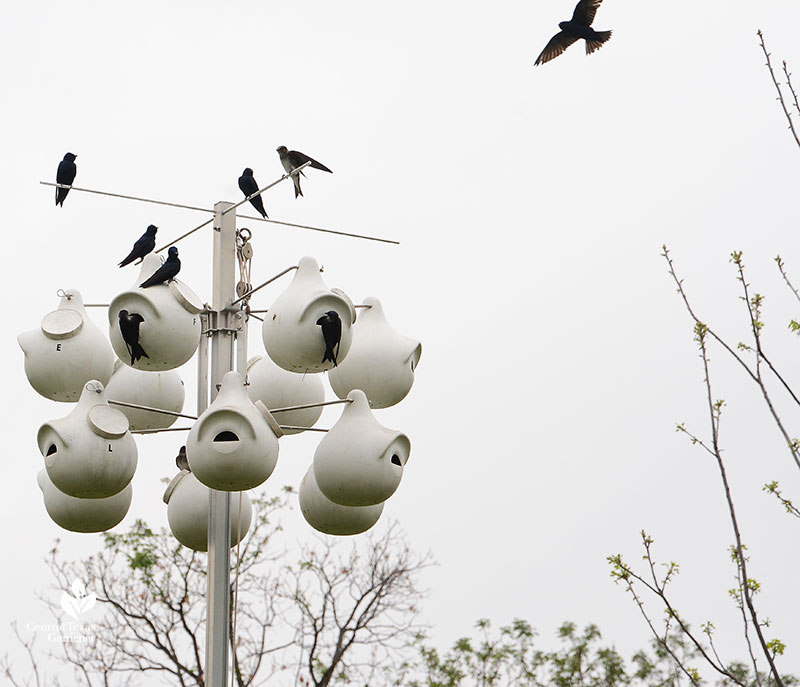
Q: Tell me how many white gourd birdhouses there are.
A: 12